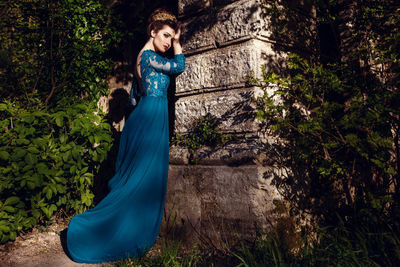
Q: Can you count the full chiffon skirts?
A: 1